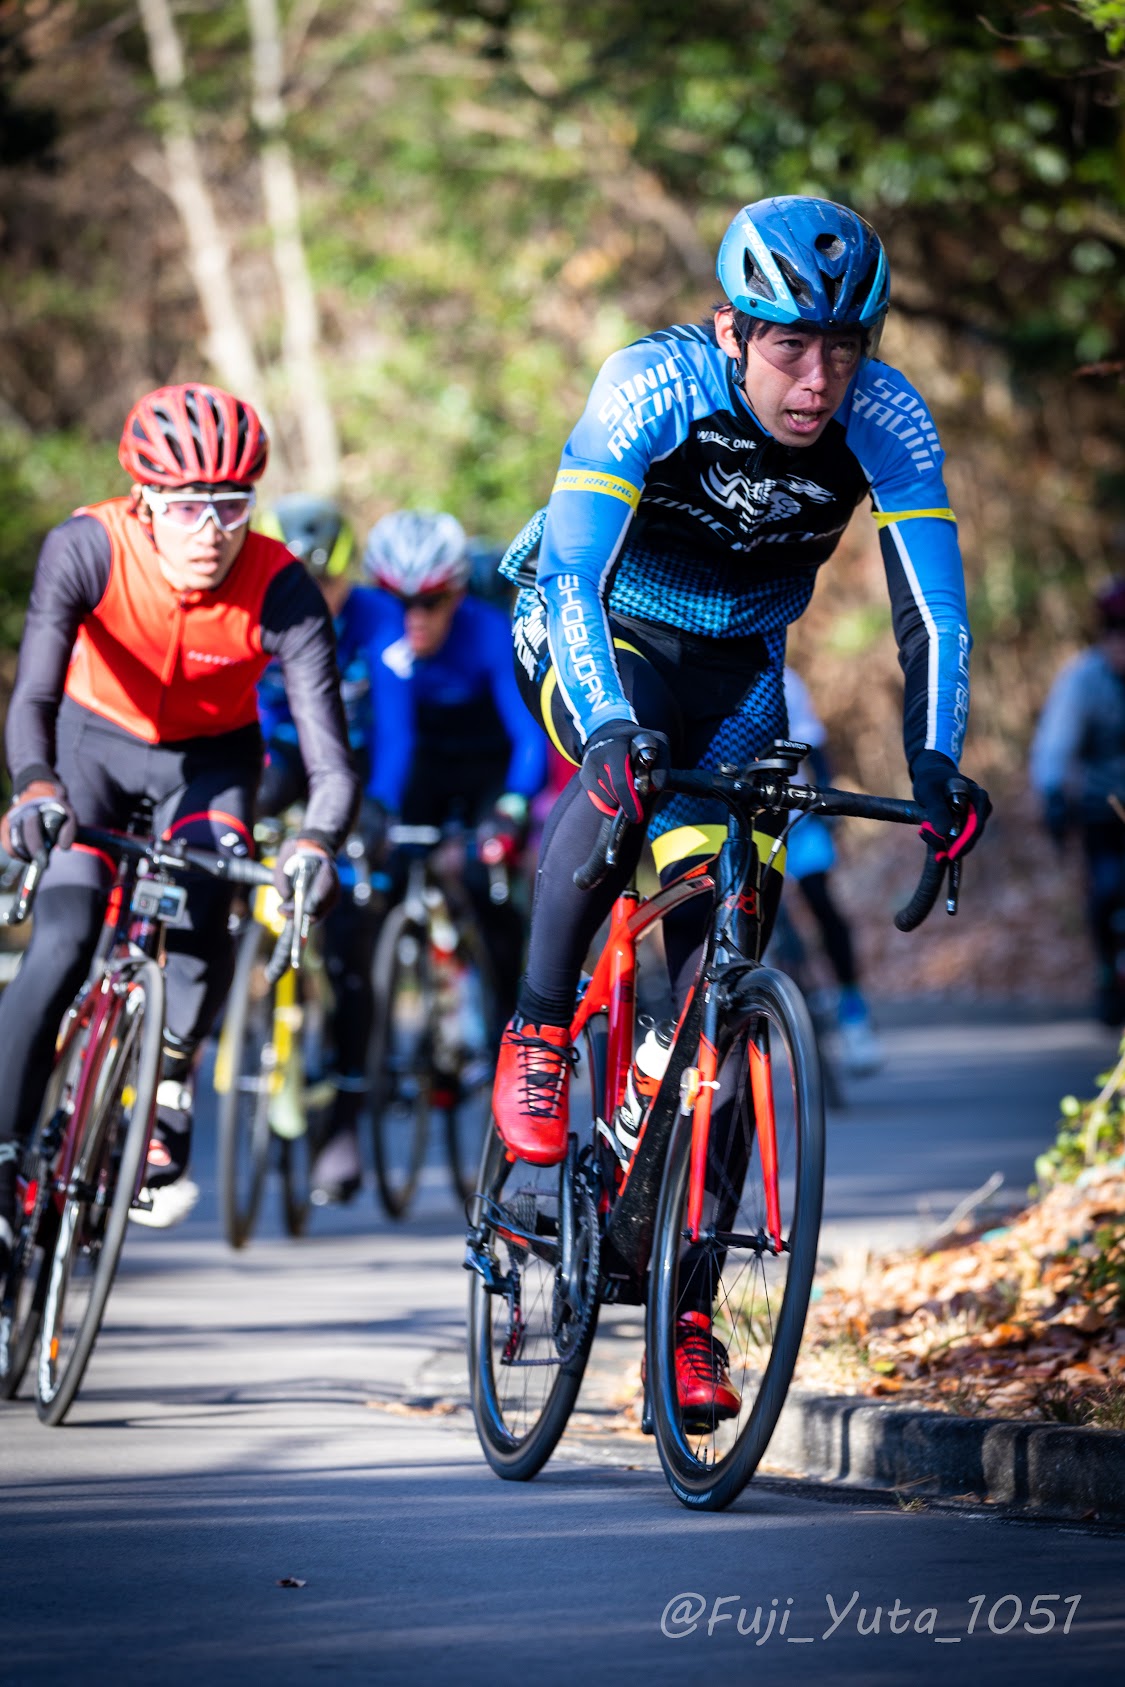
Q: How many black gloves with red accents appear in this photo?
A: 2